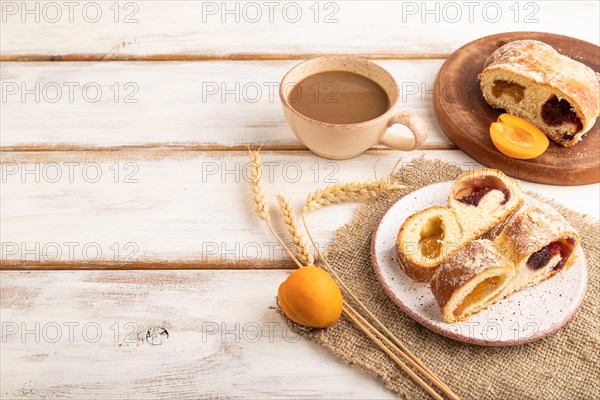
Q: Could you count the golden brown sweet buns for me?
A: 3